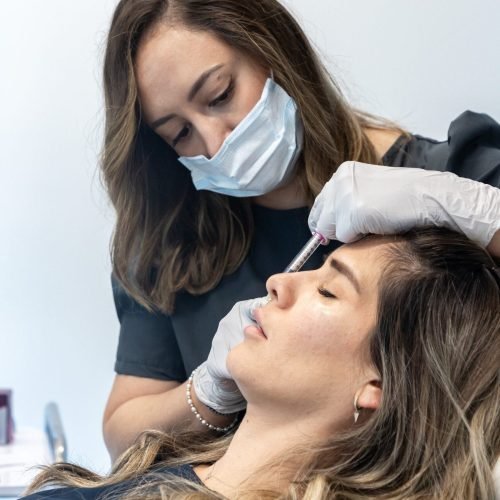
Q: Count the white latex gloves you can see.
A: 2